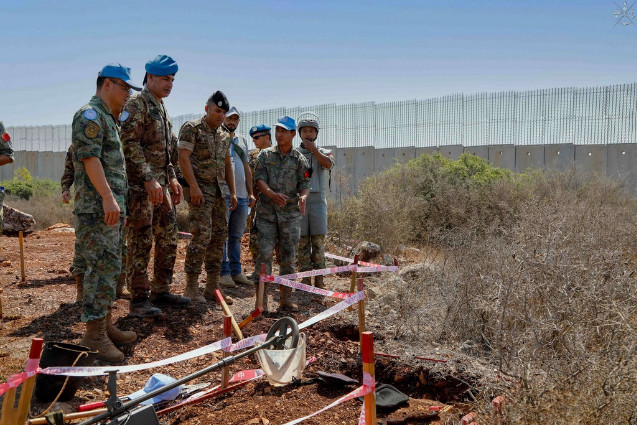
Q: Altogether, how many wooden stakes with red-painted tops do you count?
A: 9